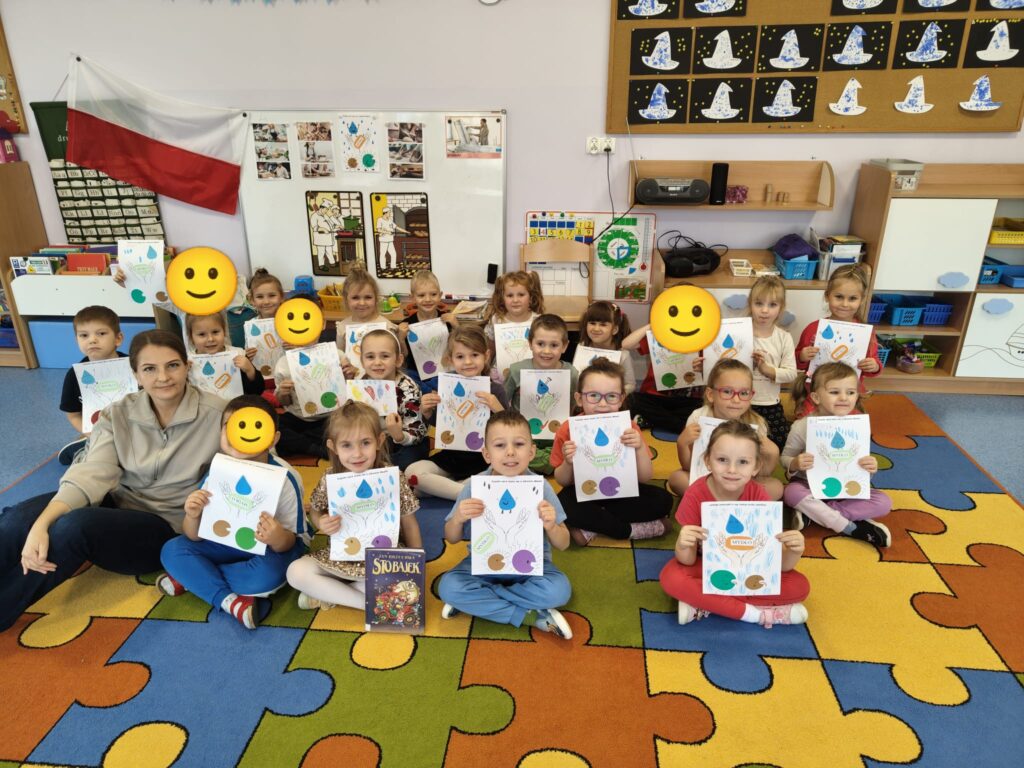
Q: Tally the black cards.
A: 14